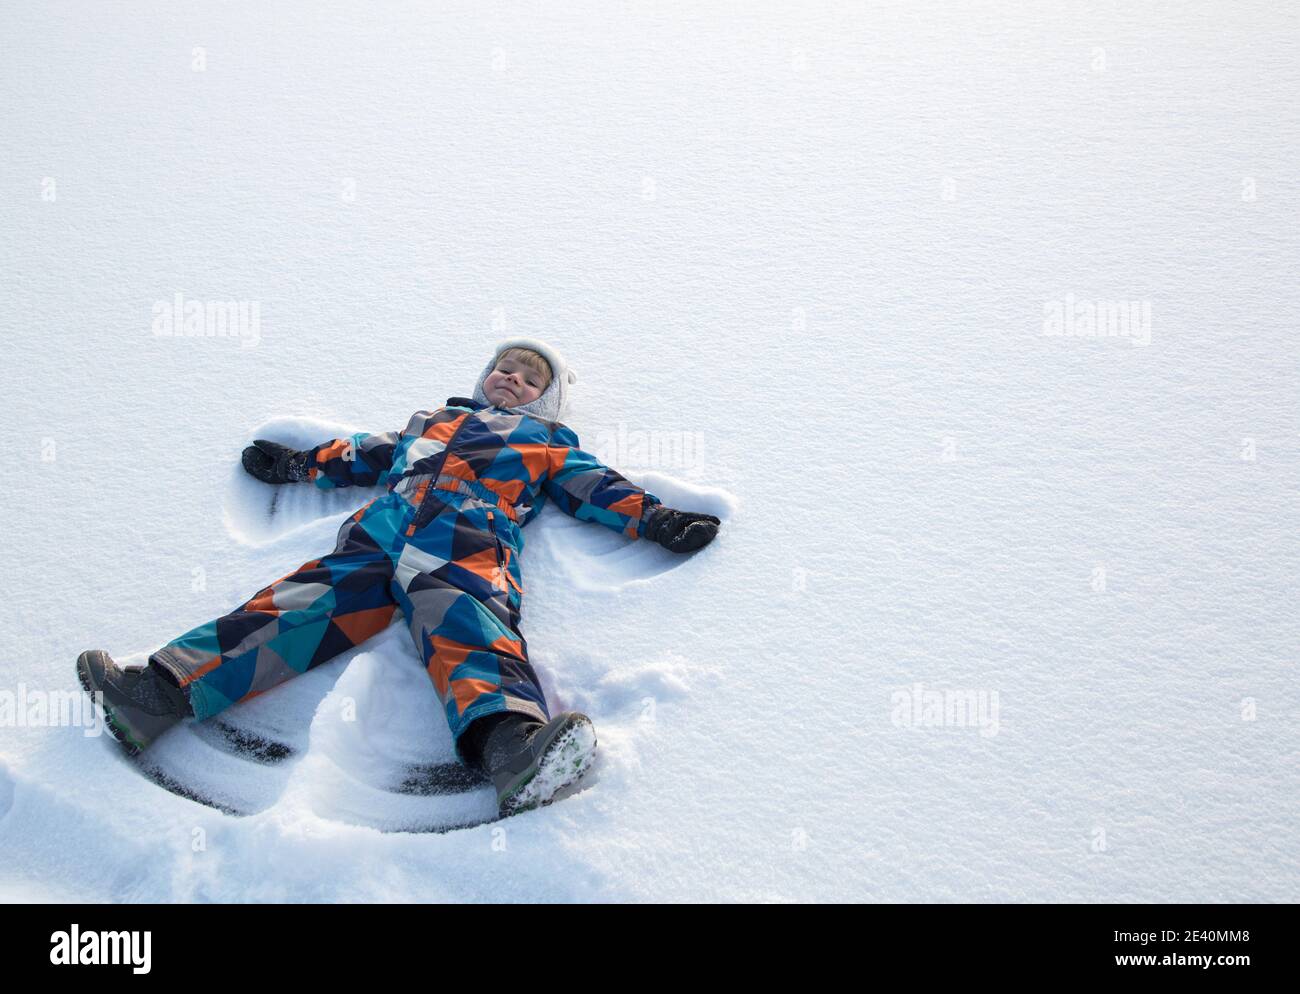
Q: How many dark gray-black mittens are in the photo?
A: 2